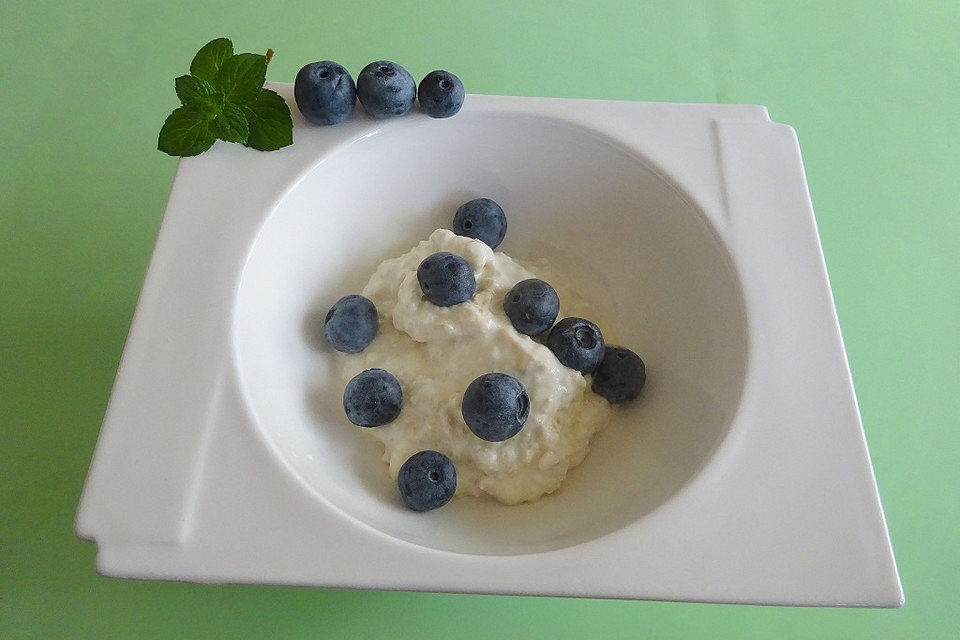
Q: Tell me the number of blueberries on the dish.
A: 12